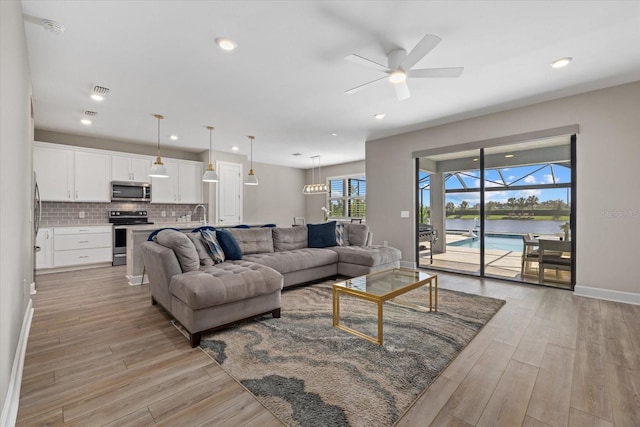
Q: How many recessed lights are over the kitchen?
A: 4